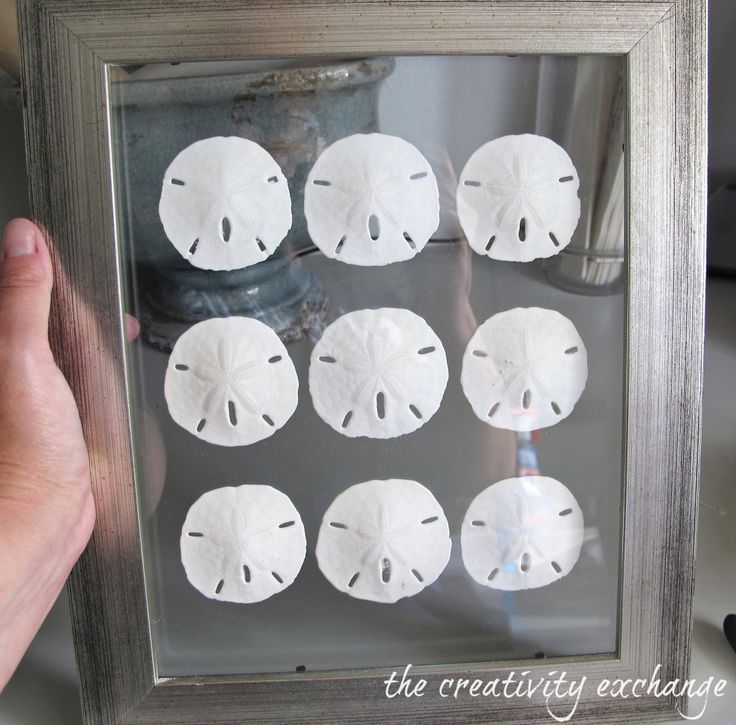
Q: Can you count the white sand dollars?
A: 9